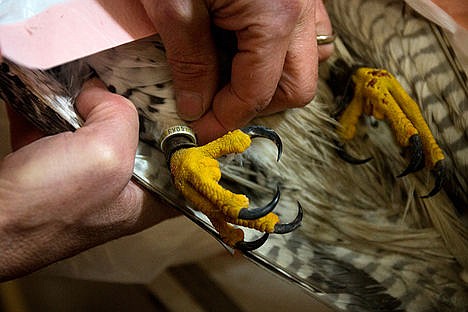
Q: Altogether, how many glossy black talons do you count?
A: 7